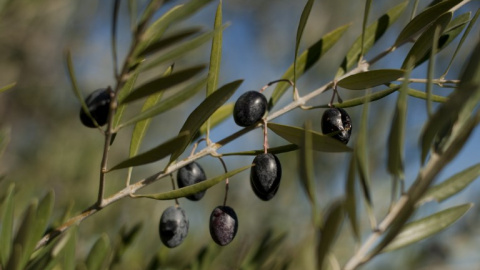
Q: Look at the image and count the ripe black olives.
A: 7